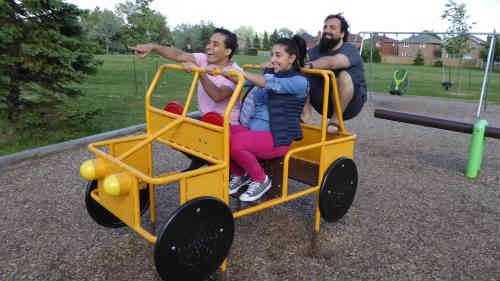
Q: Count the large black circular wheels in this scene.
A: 3